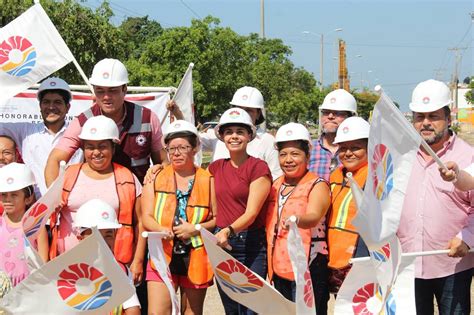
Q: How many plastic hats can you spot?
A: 12